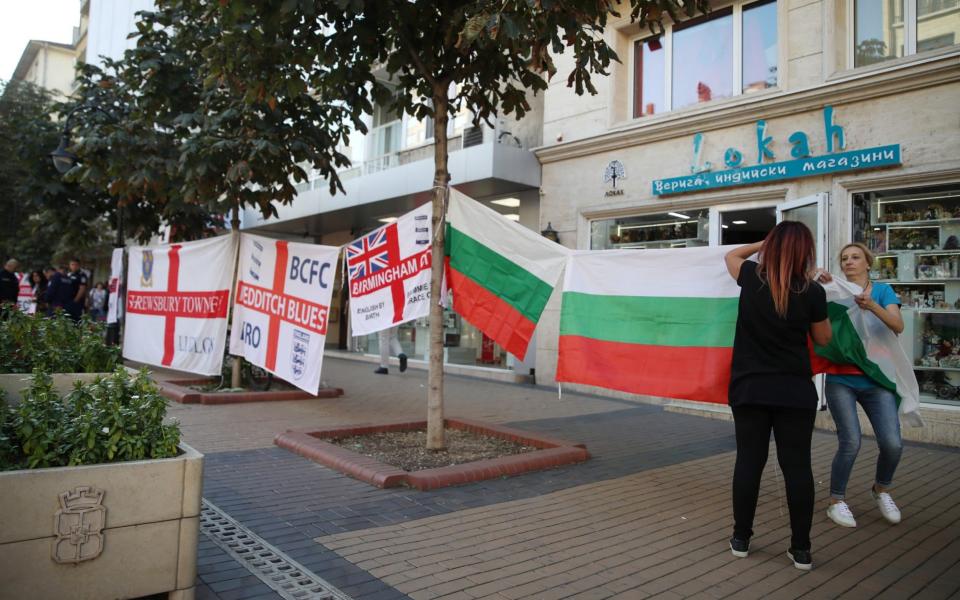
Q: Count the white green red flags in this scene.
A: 3